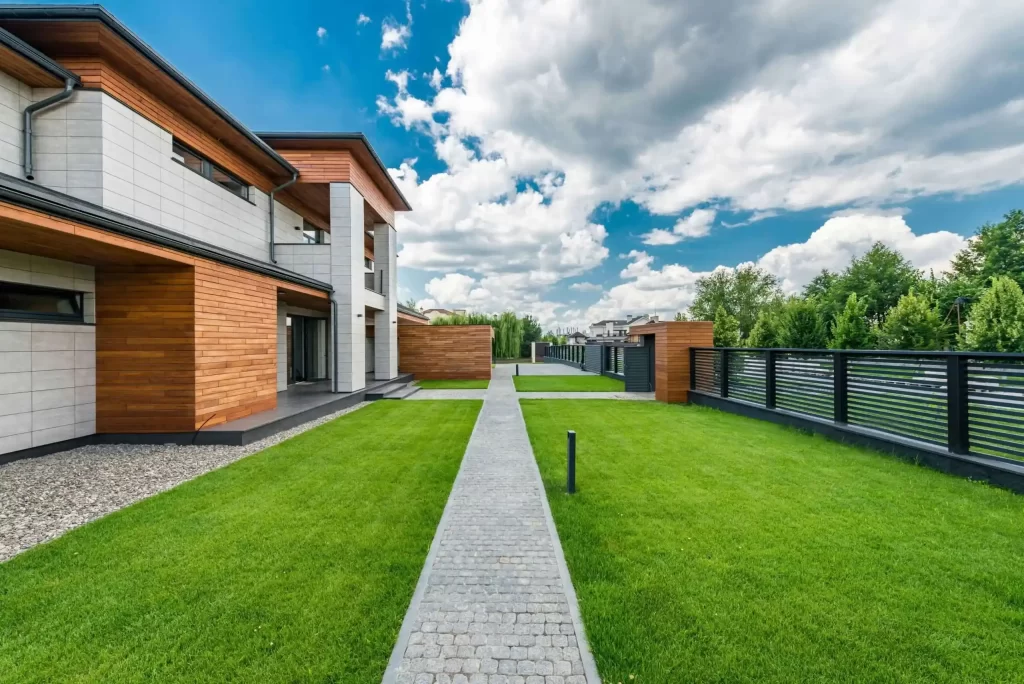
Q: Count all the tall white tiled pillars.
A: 2